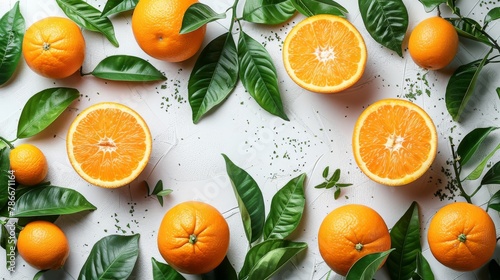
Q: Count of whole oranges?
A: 8